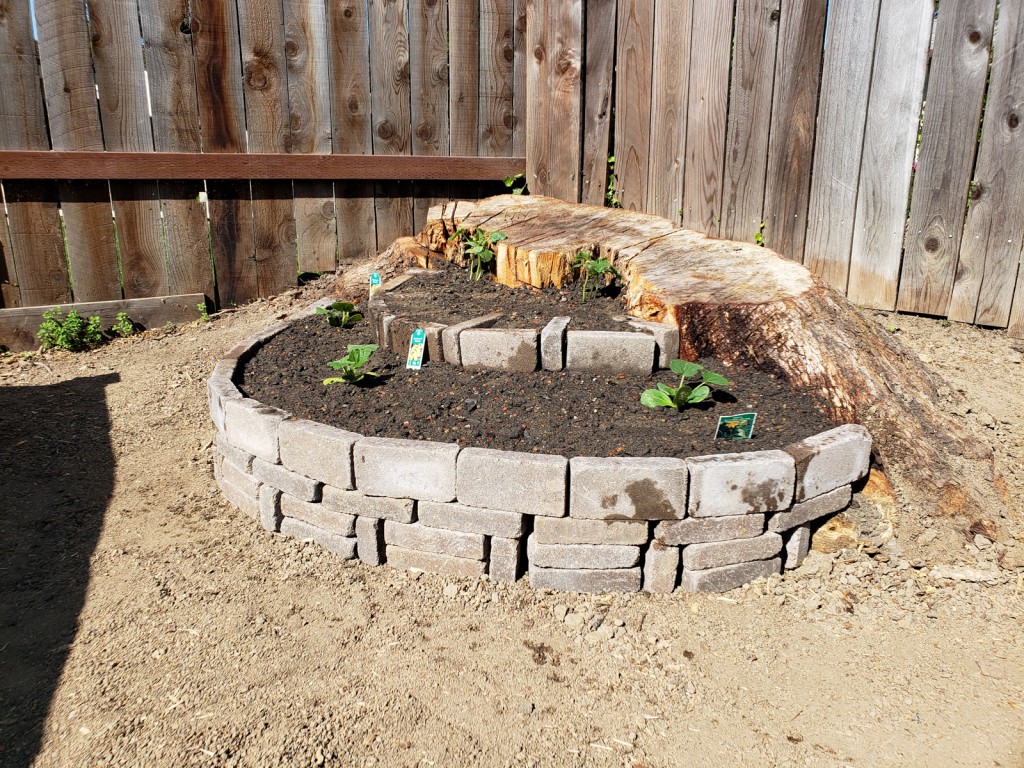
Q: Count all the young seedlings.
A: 5